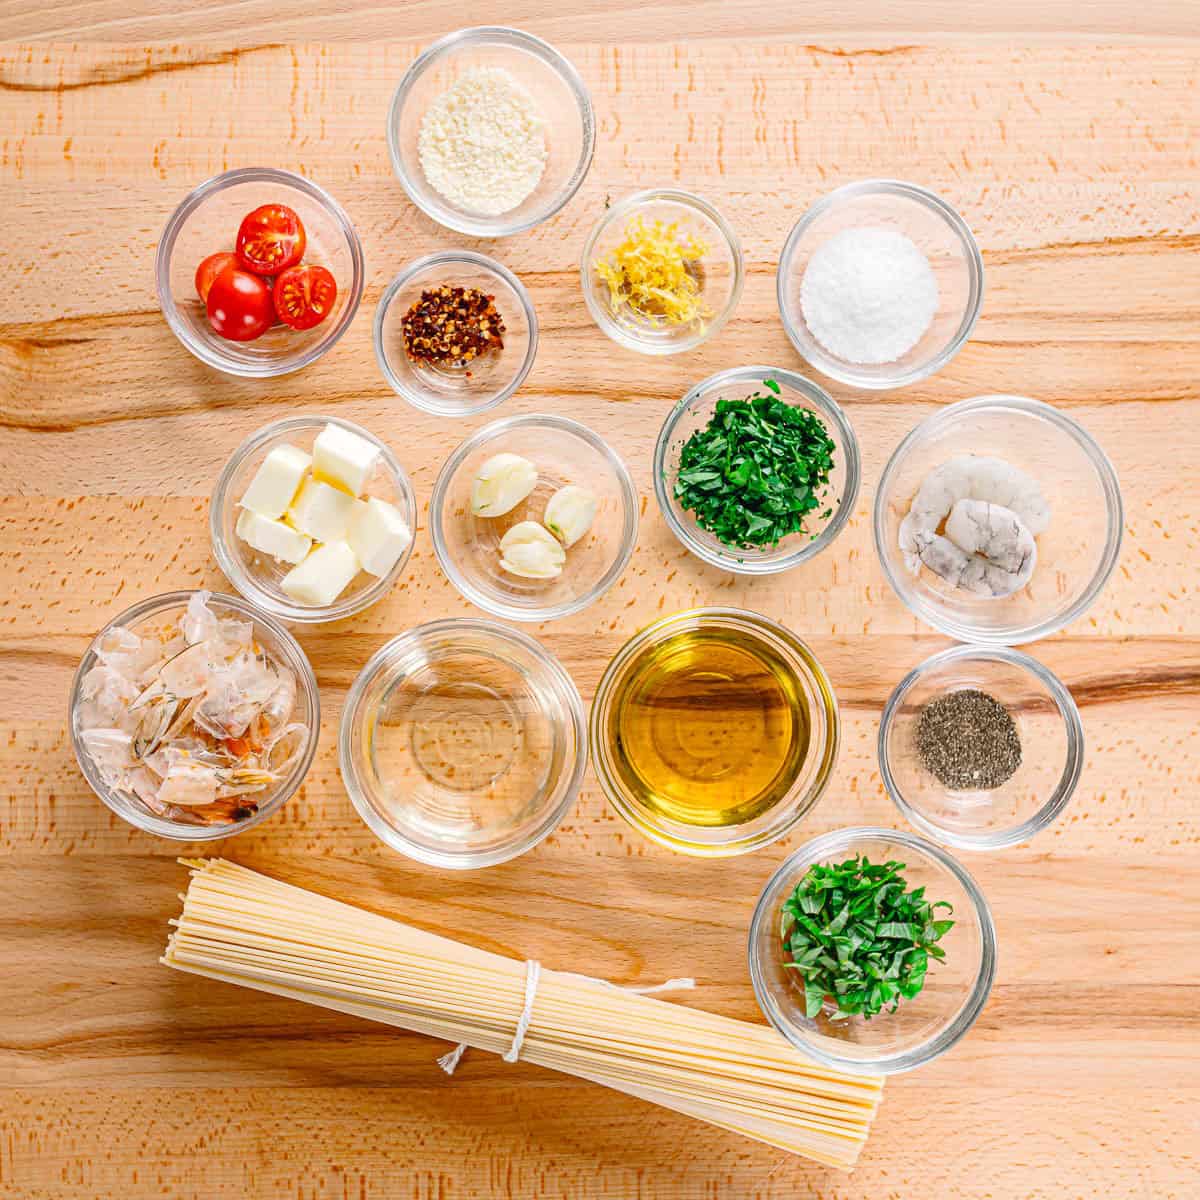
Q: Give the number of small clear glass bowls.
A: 14